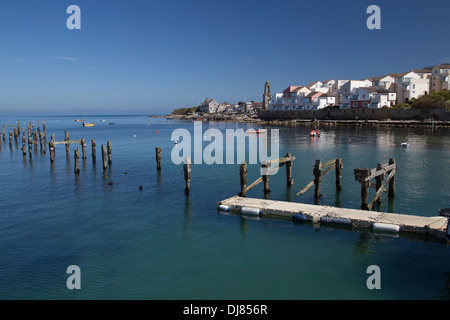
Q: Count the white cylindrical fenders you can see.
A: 3